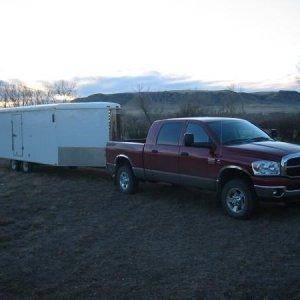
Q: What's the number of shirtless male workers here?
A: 0